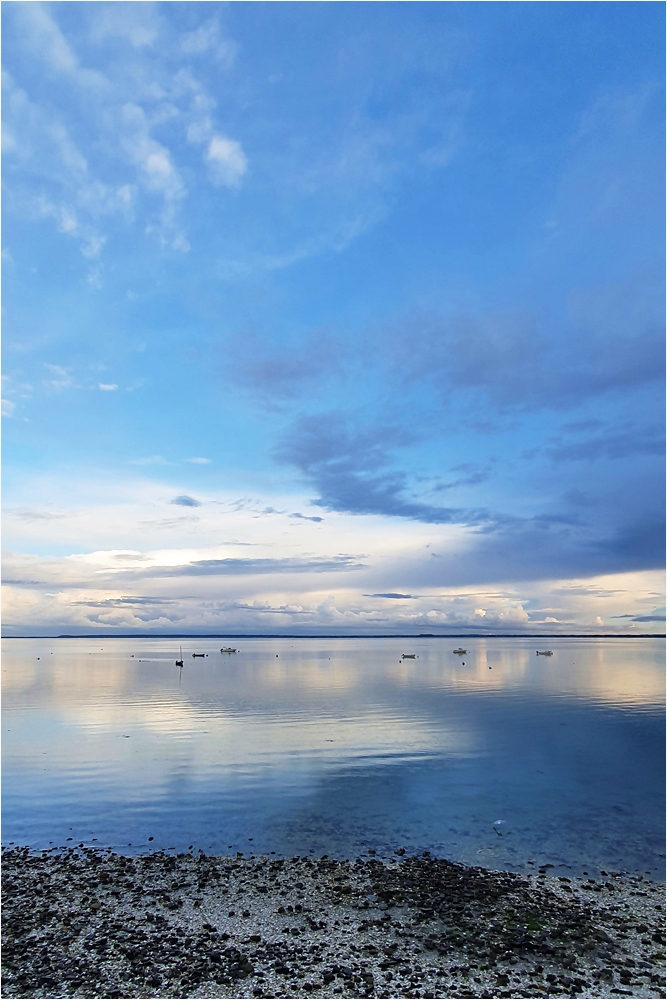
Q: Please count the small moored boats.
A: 6